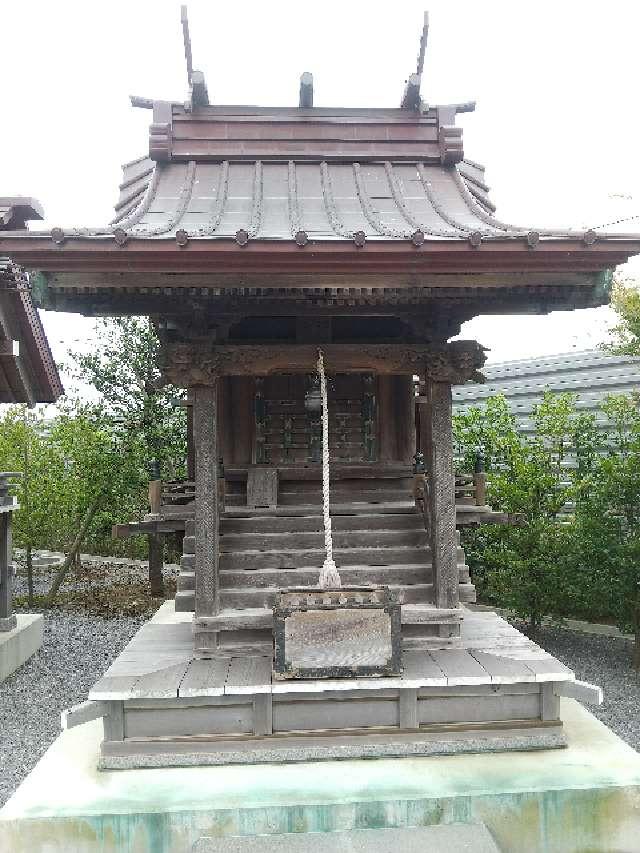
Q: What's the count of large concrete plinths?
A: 2